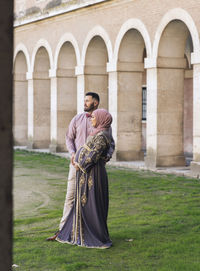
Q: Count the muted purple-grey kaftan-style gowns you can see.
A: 1